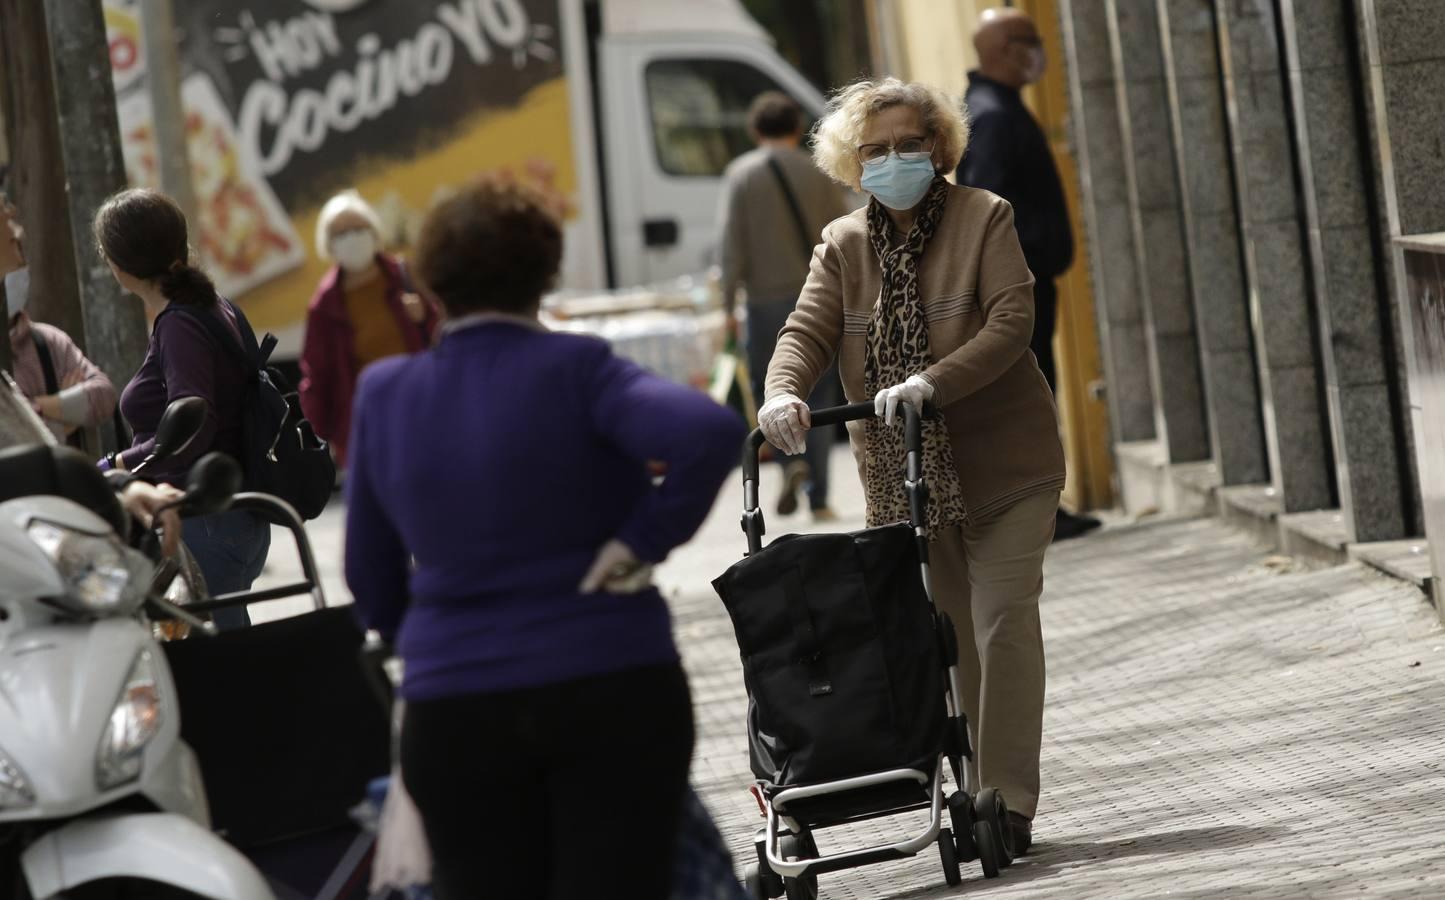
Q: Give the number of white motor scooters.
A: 1